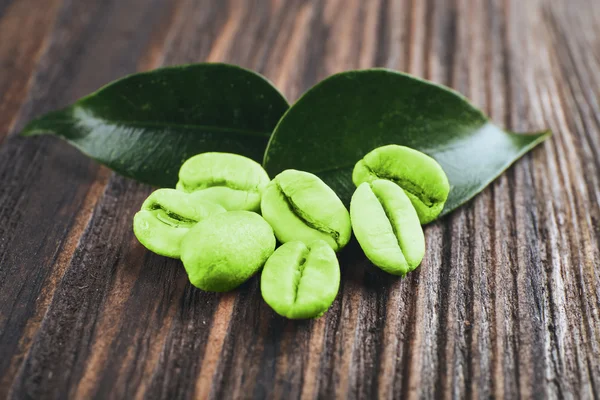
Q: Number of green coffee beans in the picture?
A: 7